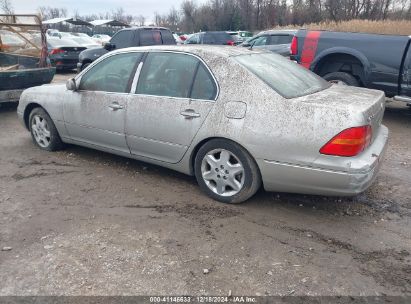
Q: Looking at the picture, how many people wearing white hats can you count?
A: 0